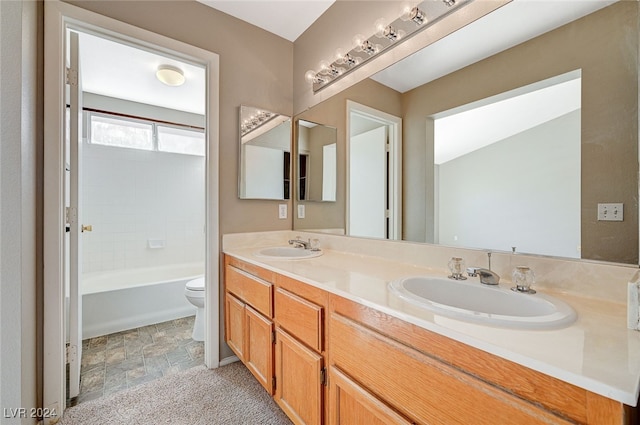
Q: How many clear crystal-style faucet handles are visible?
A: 4